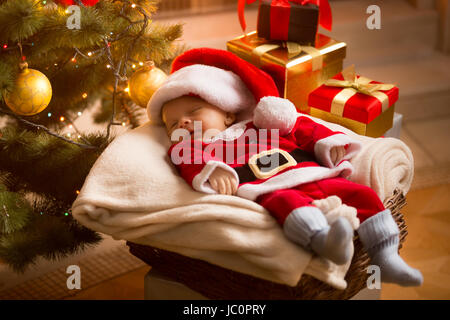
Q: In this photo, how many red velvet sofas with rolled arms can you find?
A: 0